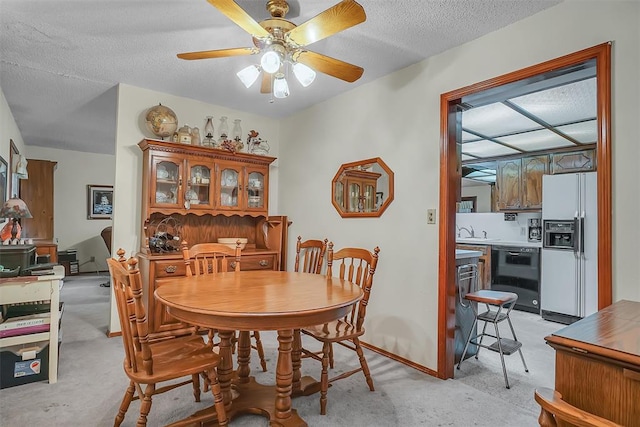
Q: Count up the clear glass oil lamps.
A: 3